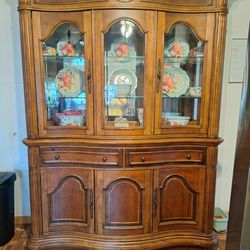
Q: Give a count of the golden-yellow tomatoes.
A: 0